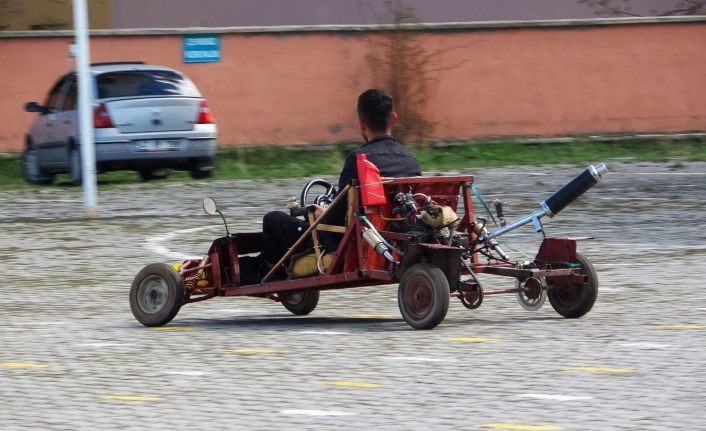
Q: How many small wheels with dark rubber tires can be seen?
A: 4